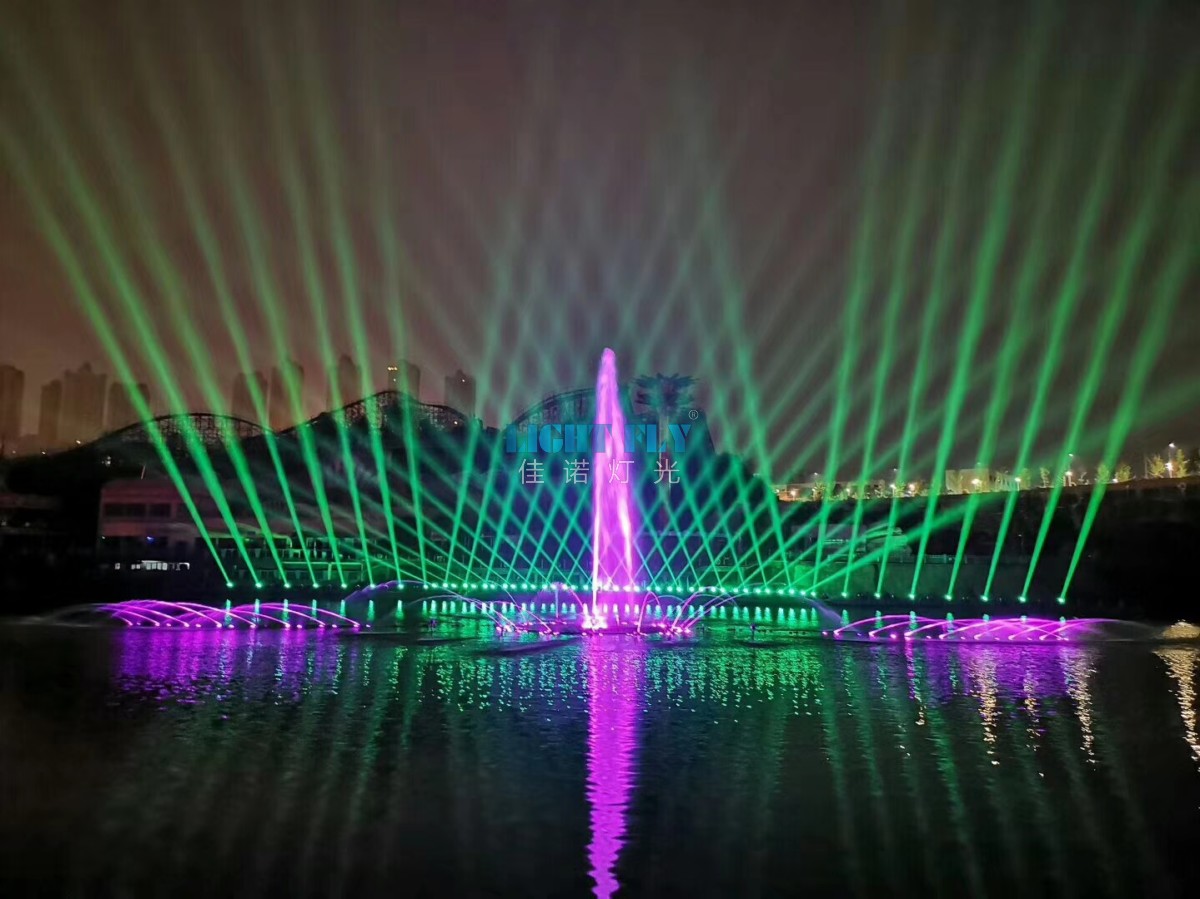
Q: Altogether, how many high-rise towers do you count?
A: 9